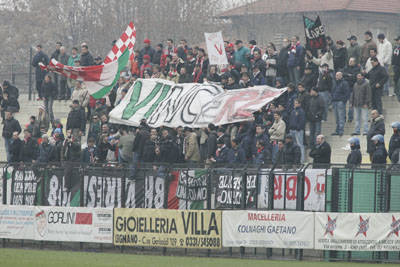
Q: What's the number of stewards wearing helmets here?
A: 3